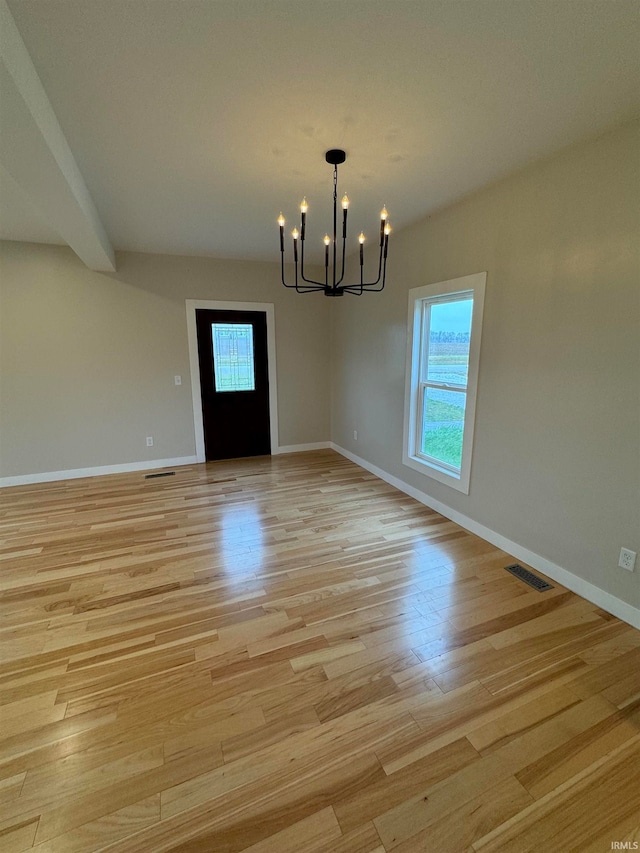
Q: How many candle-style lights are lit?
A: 8